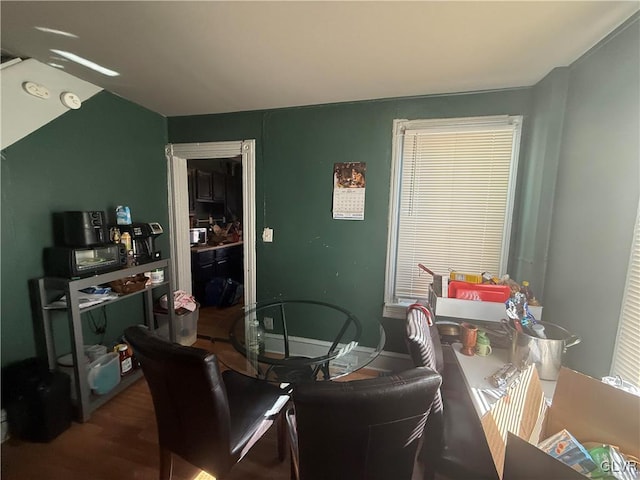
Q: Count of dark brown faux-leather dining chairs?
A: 3